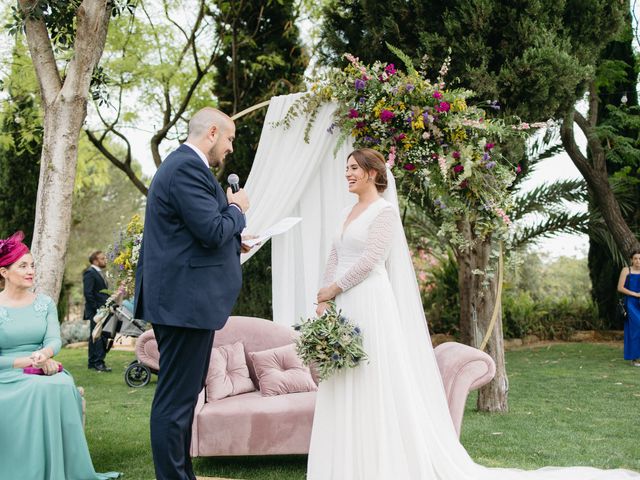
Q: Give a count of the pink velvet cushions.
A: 2